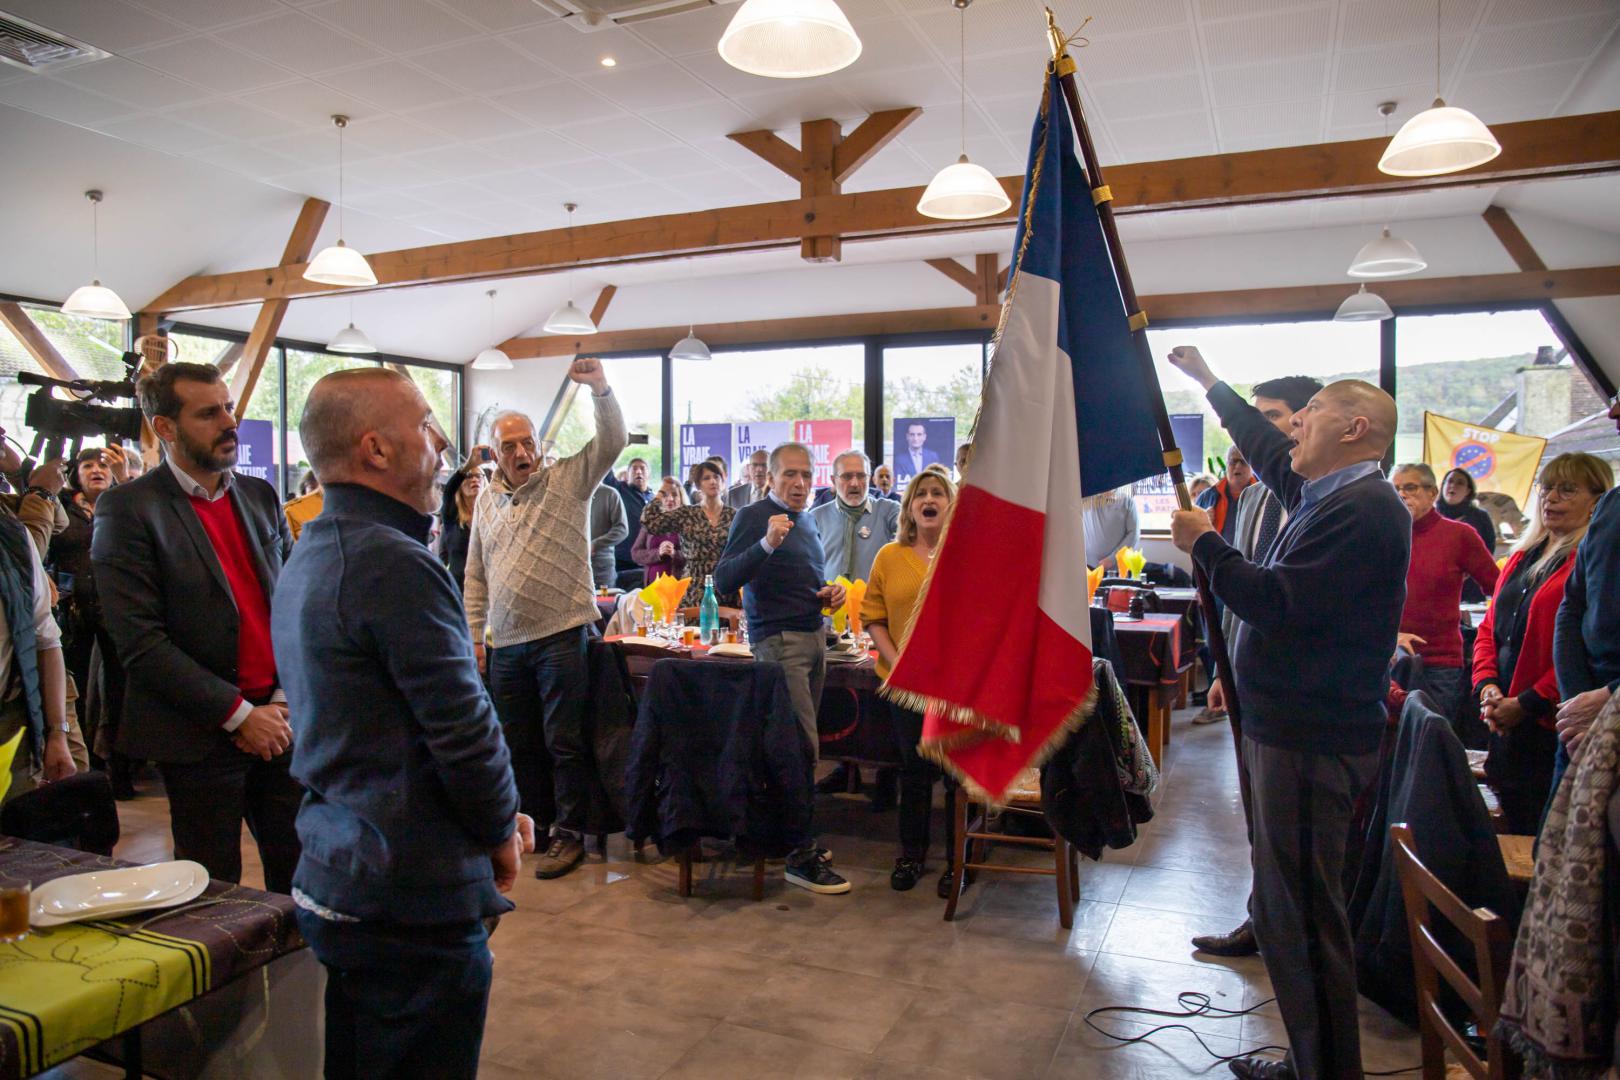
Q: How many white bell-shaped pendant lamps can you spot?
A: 11